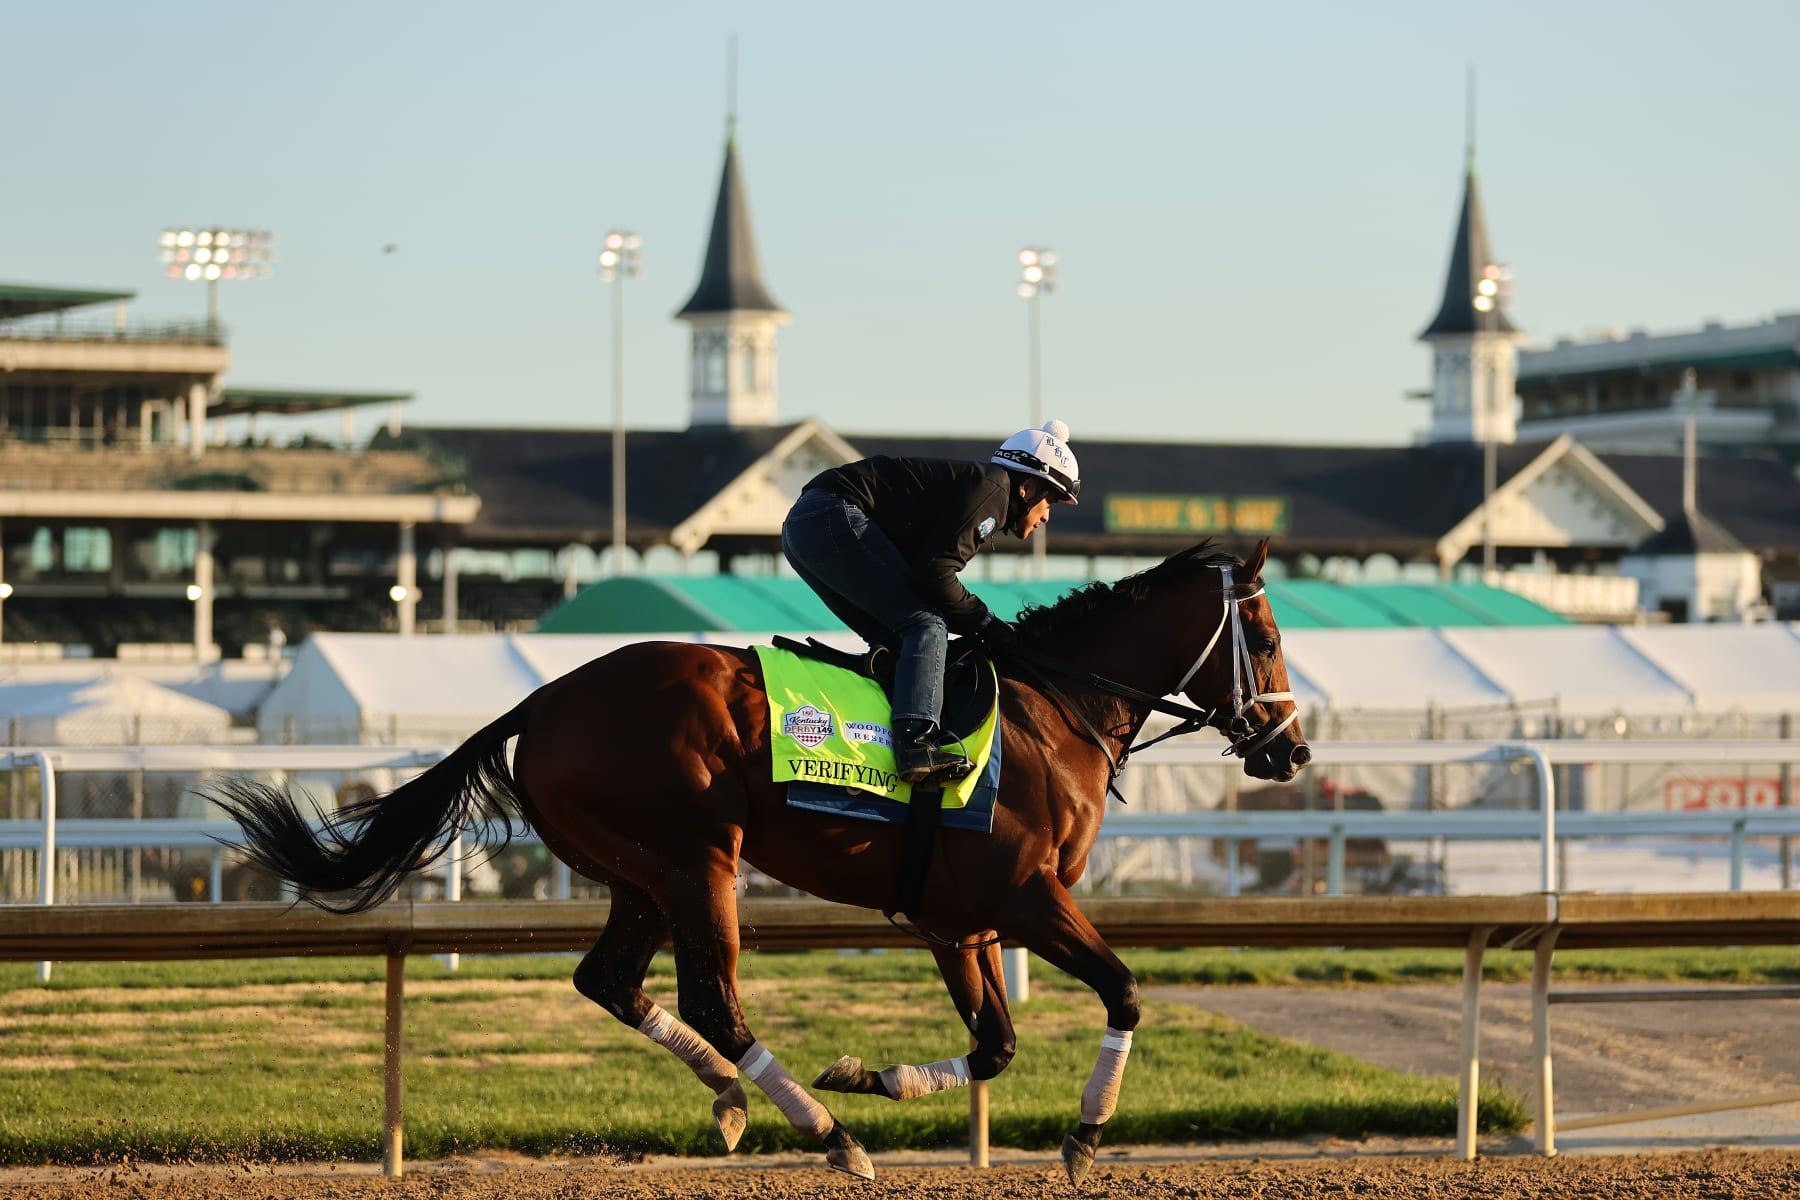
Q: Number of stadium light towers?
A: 4